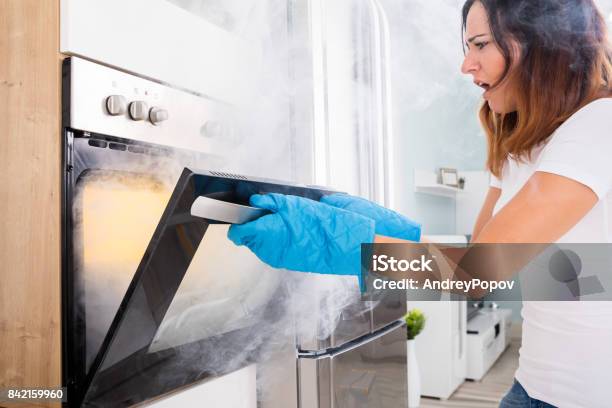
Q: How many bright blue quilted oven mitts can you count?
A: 2